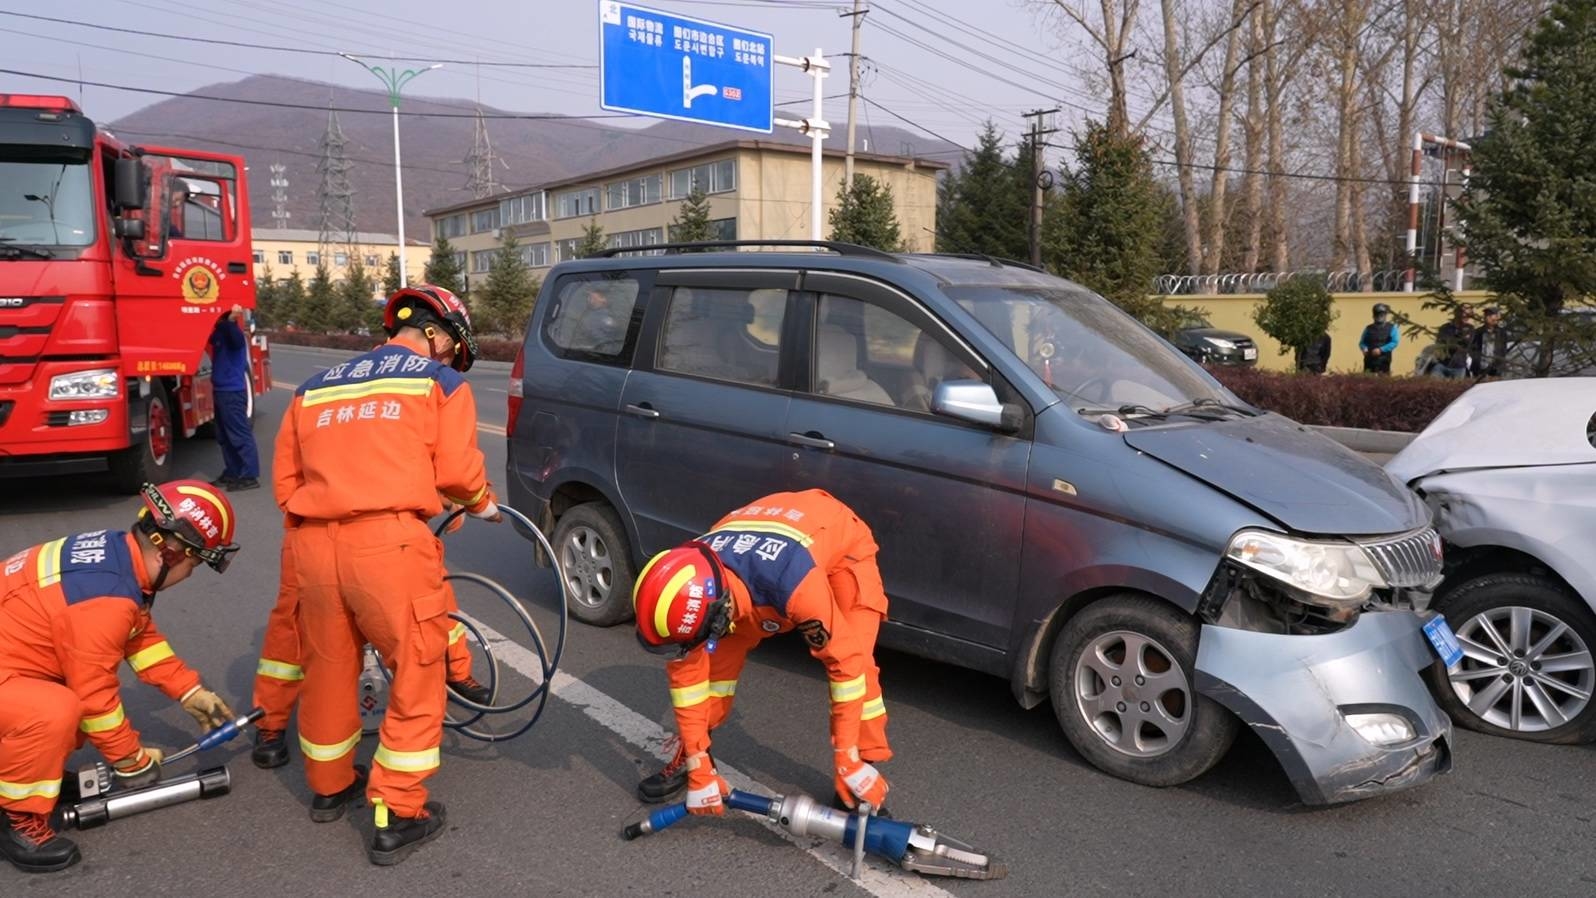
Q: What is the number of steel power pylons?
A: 2